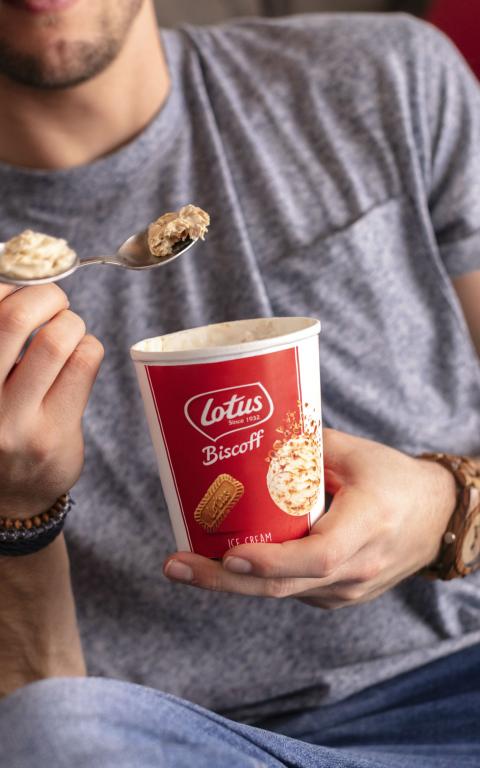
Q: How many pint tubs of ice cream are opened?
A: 1